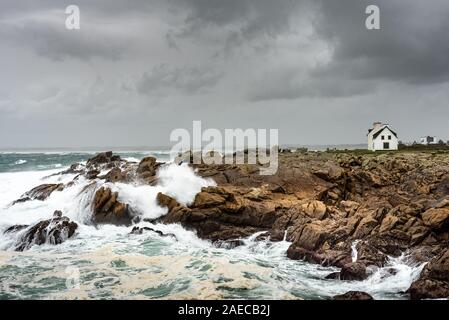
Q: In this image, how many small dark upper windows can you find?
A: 2